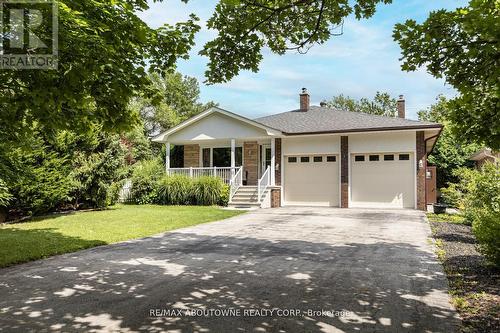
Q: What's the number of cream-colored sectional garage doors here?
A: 2